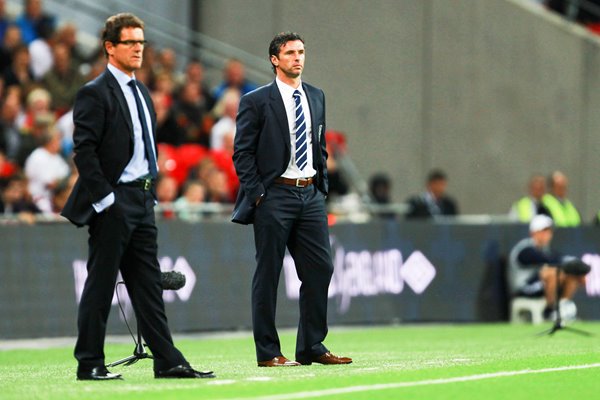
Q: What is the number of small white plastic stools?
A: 1